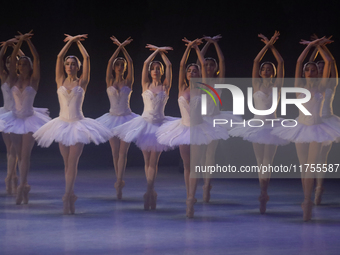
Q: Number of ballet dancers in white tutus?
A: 10